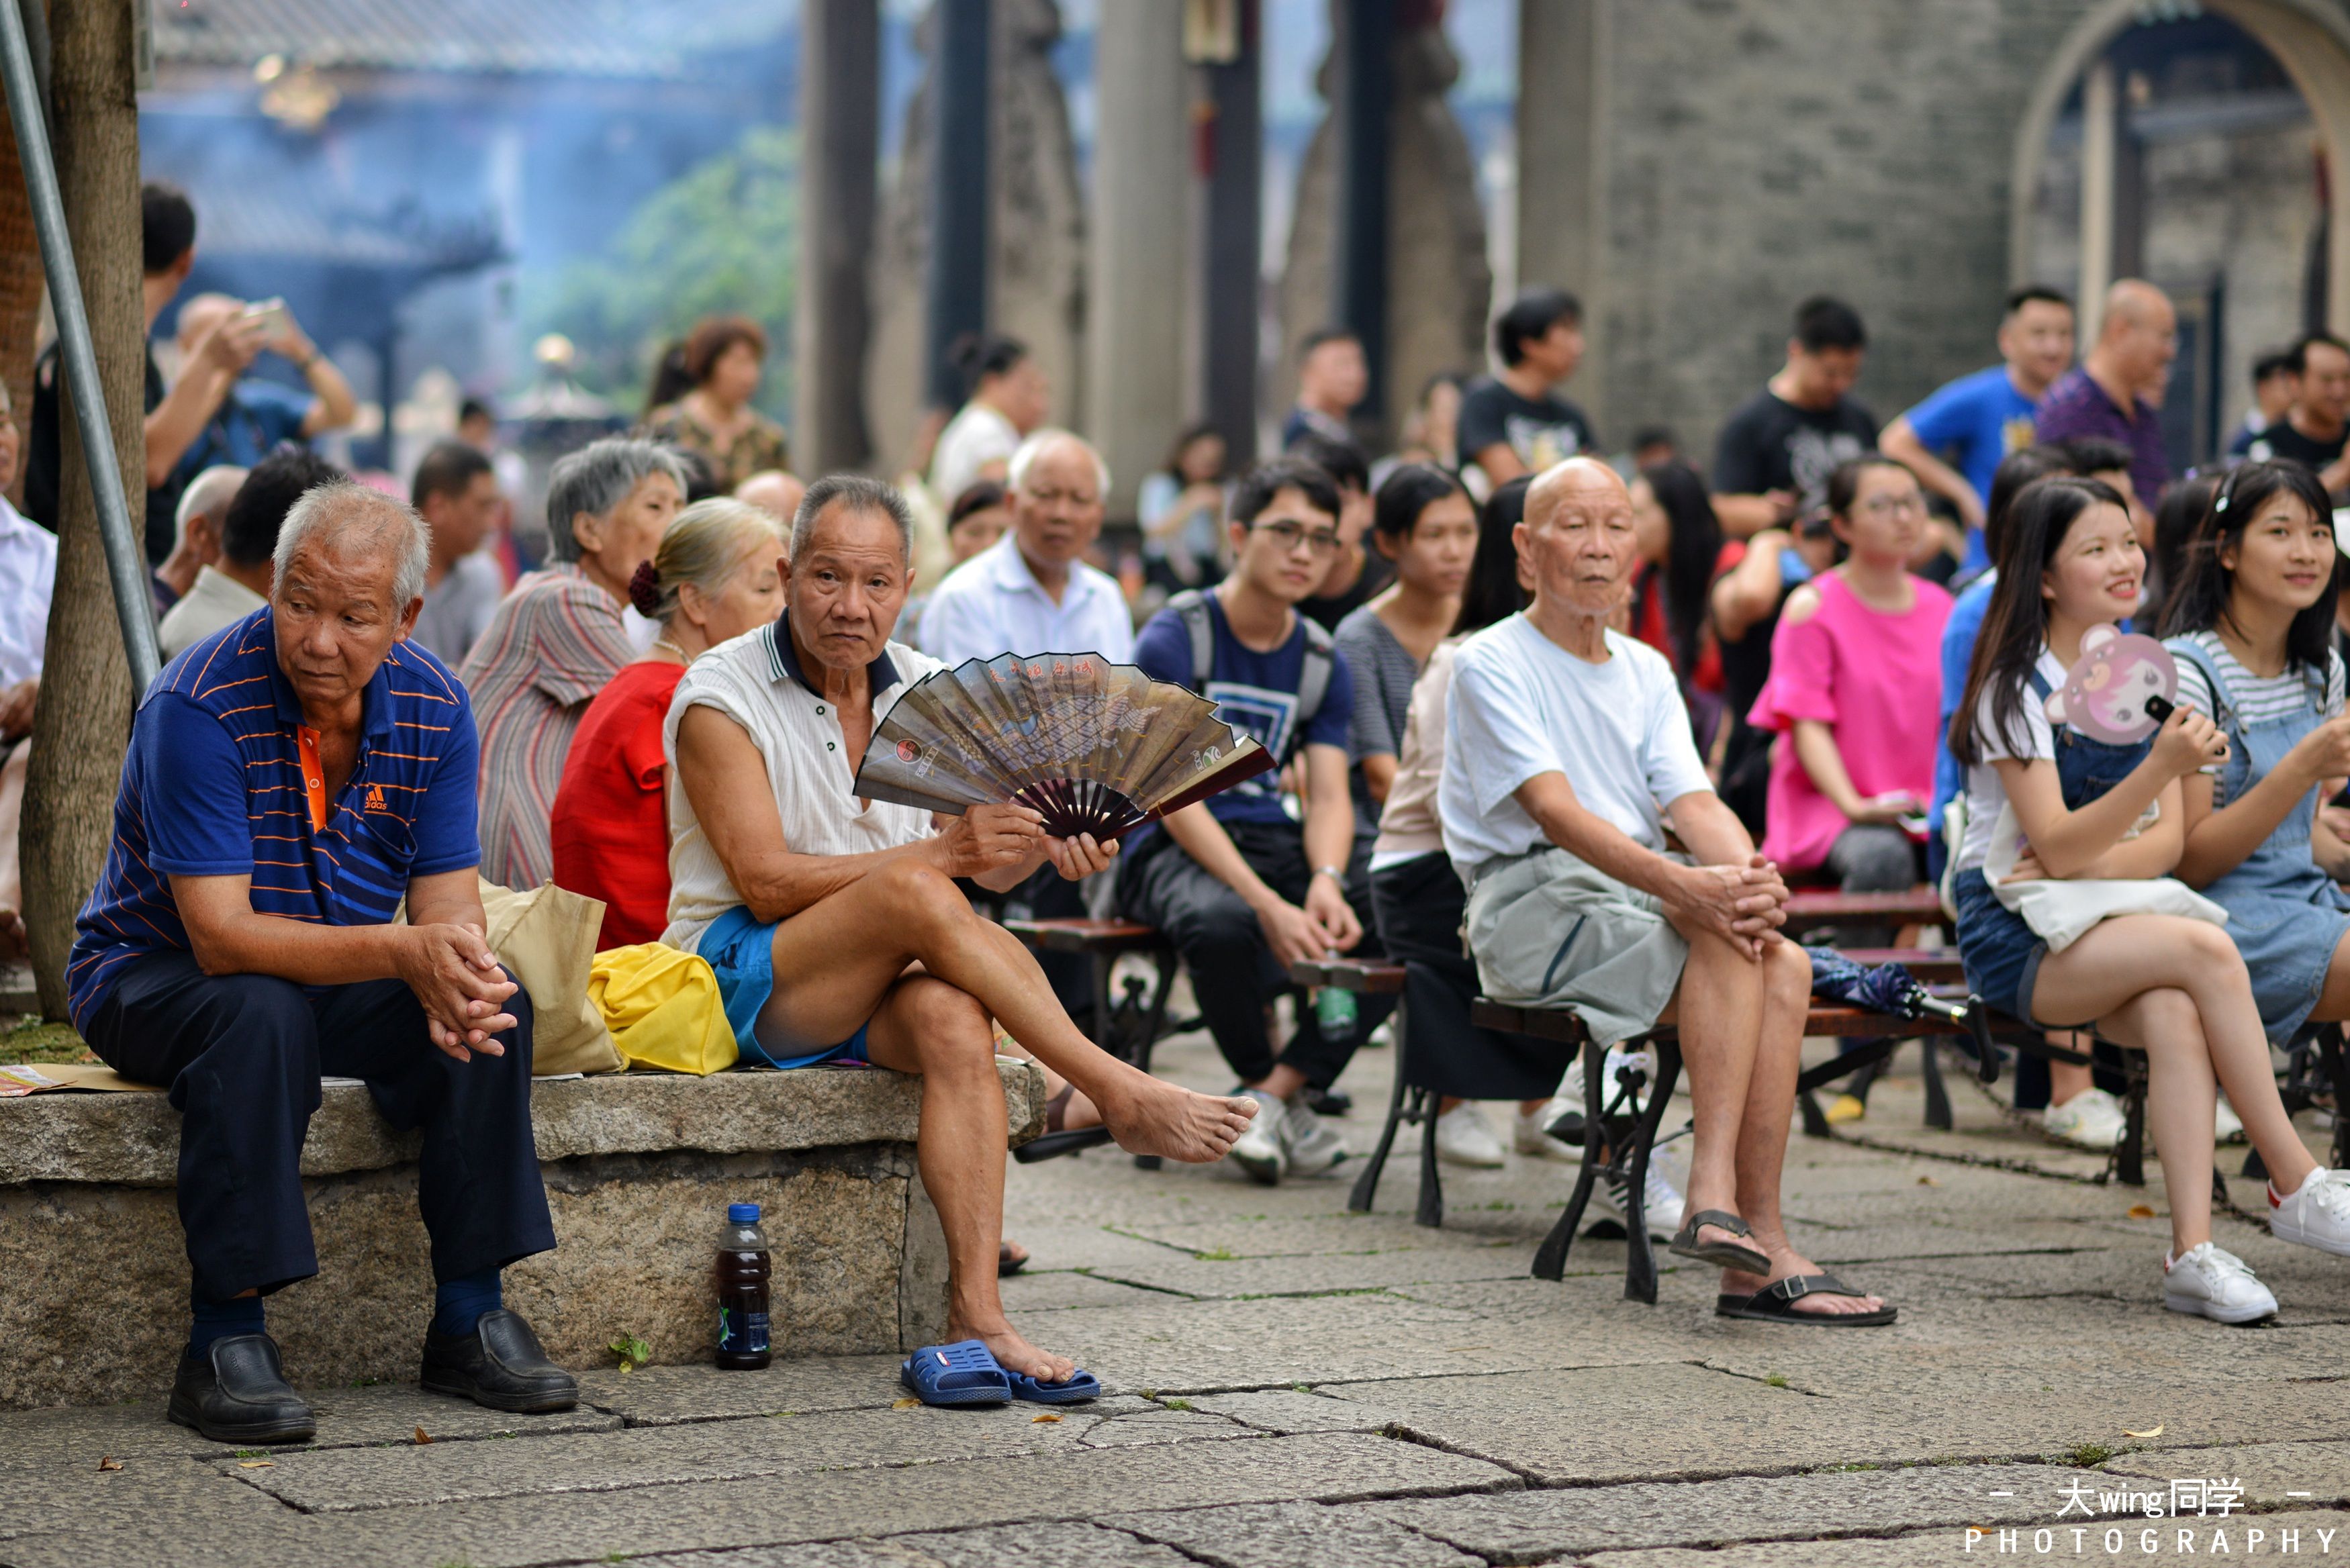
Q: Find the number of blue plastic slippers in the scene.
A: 2